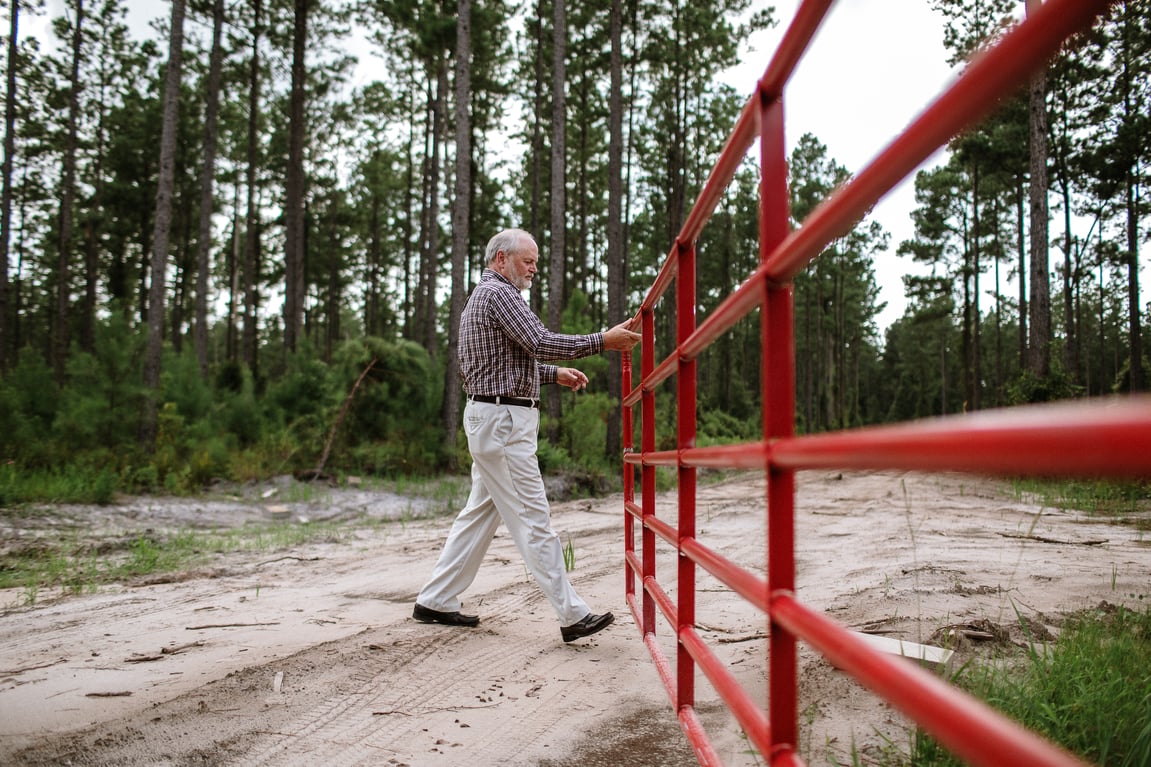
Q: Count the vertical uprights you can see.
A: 4